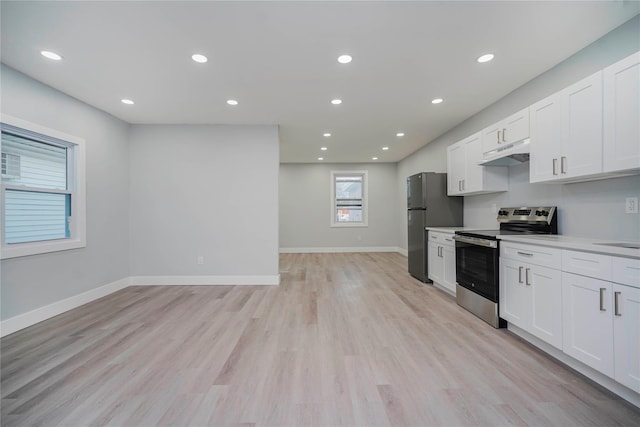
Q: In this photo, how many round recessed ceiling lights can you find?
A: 14